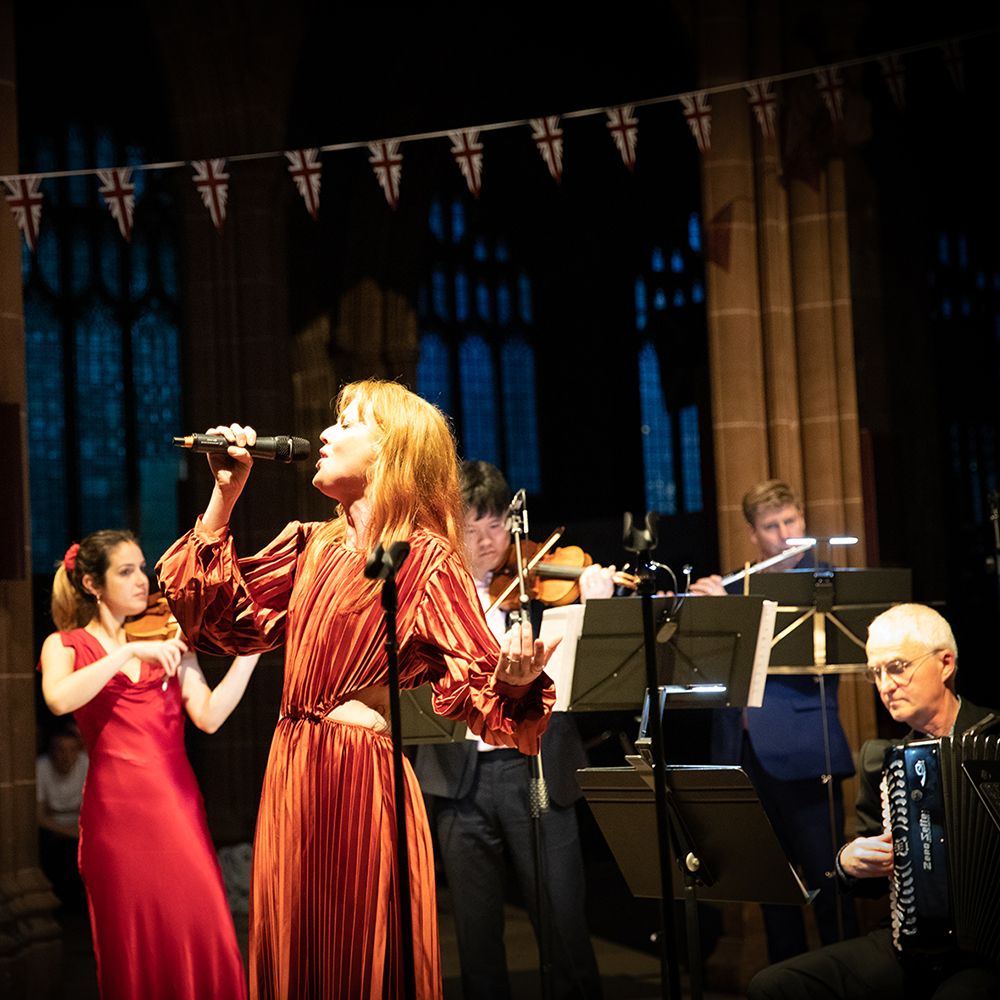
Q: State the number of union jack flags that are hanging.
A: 13